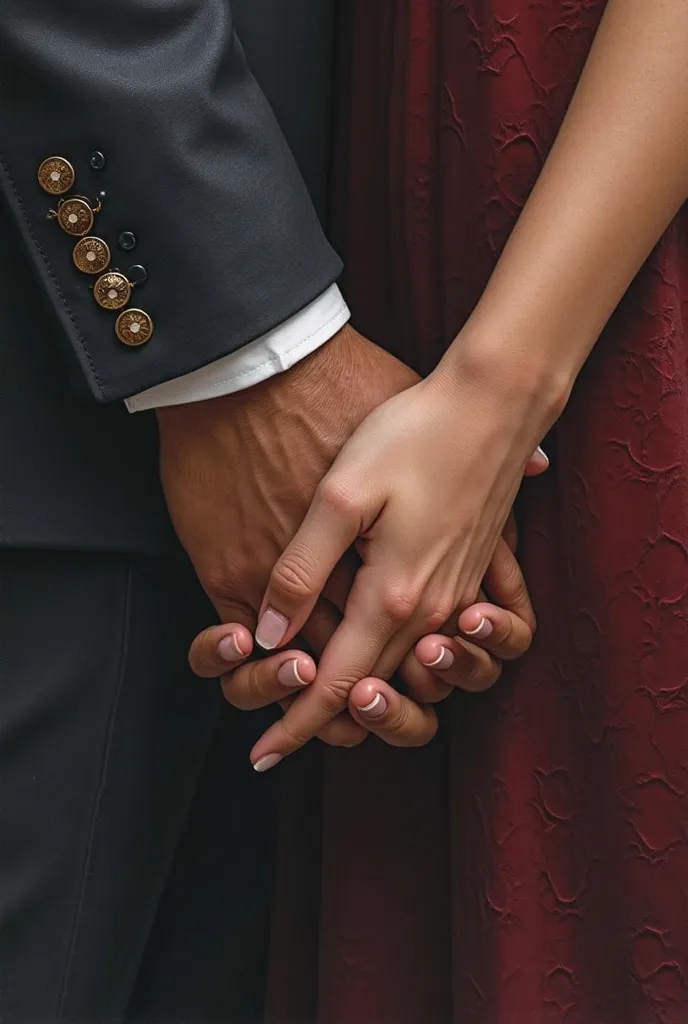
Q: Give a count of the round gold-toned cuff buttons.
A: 5